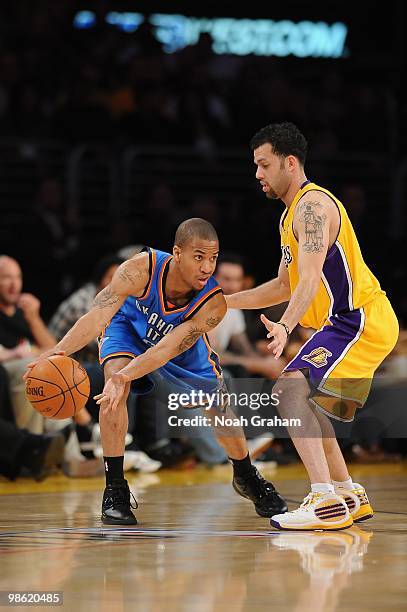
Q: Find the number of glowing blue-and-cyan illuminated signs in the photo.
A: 1